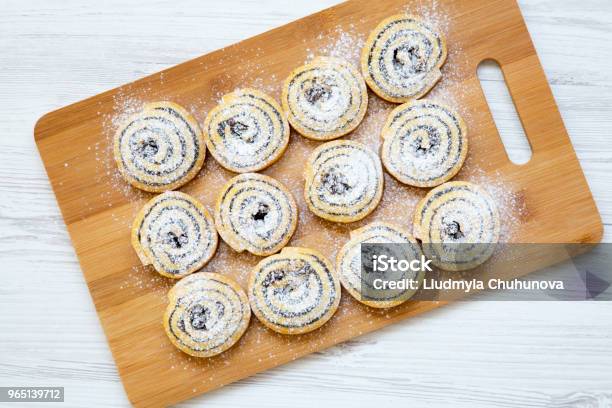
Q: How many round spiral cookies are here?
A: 12